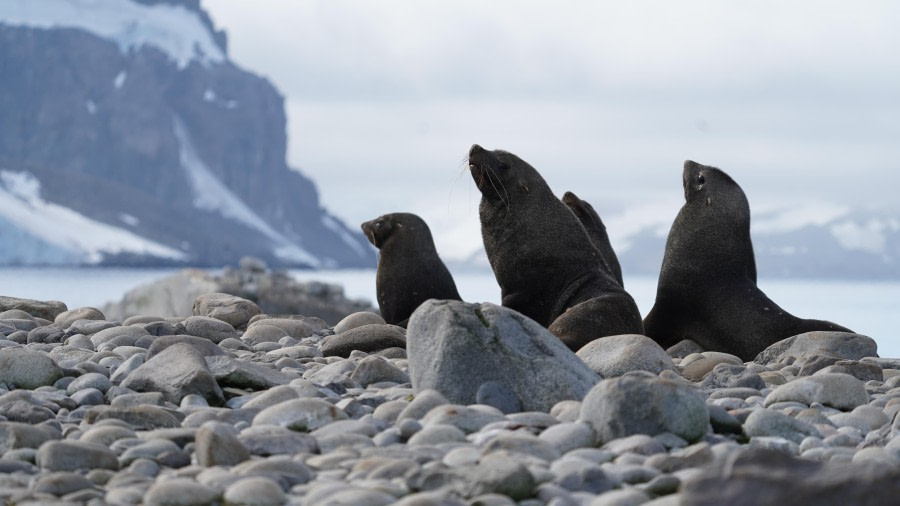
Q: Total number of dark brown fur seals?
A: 4